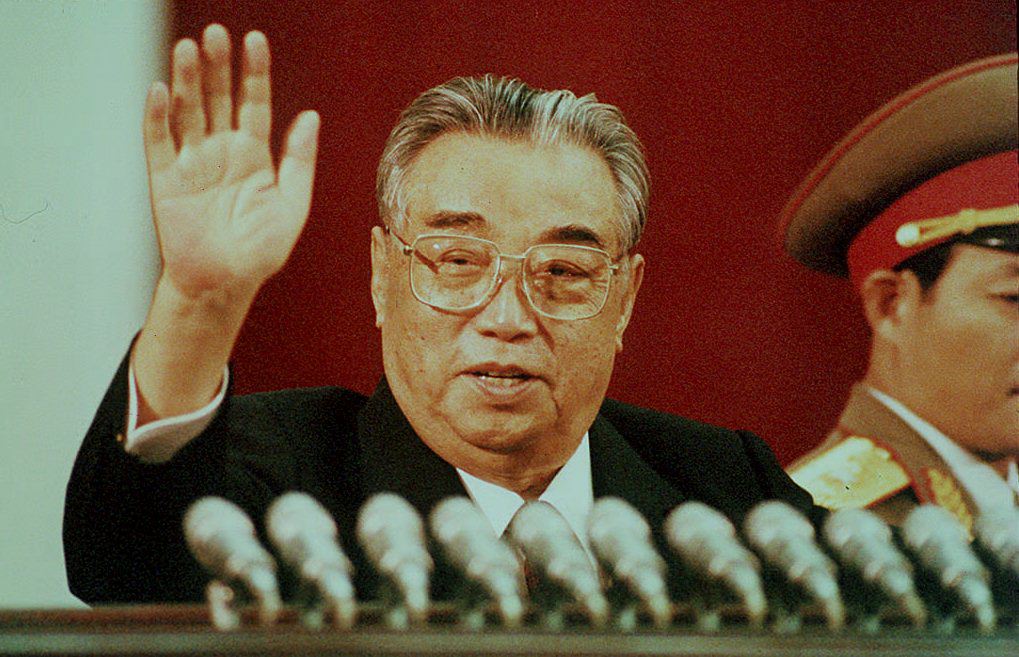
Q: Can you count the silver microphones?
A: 11